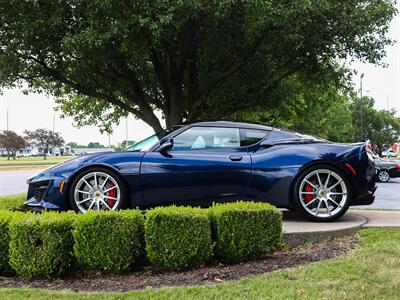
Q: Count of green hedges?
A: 5